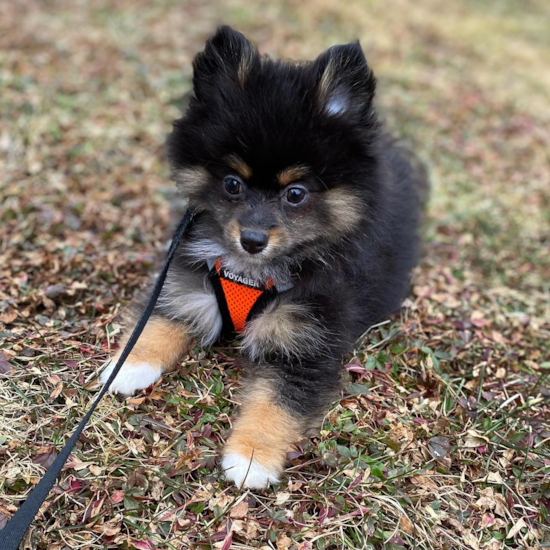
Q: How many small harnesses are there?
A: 1